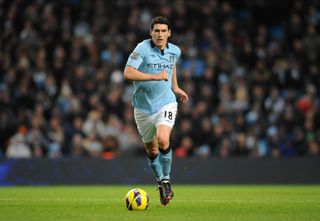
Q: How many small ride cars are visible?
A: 0